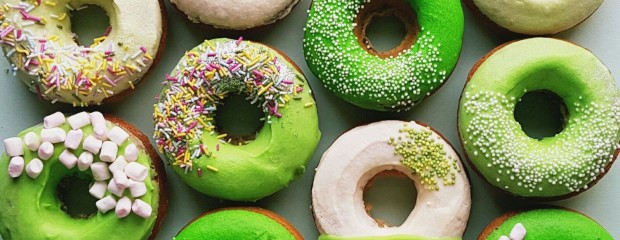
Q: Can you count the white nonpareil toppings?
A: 2